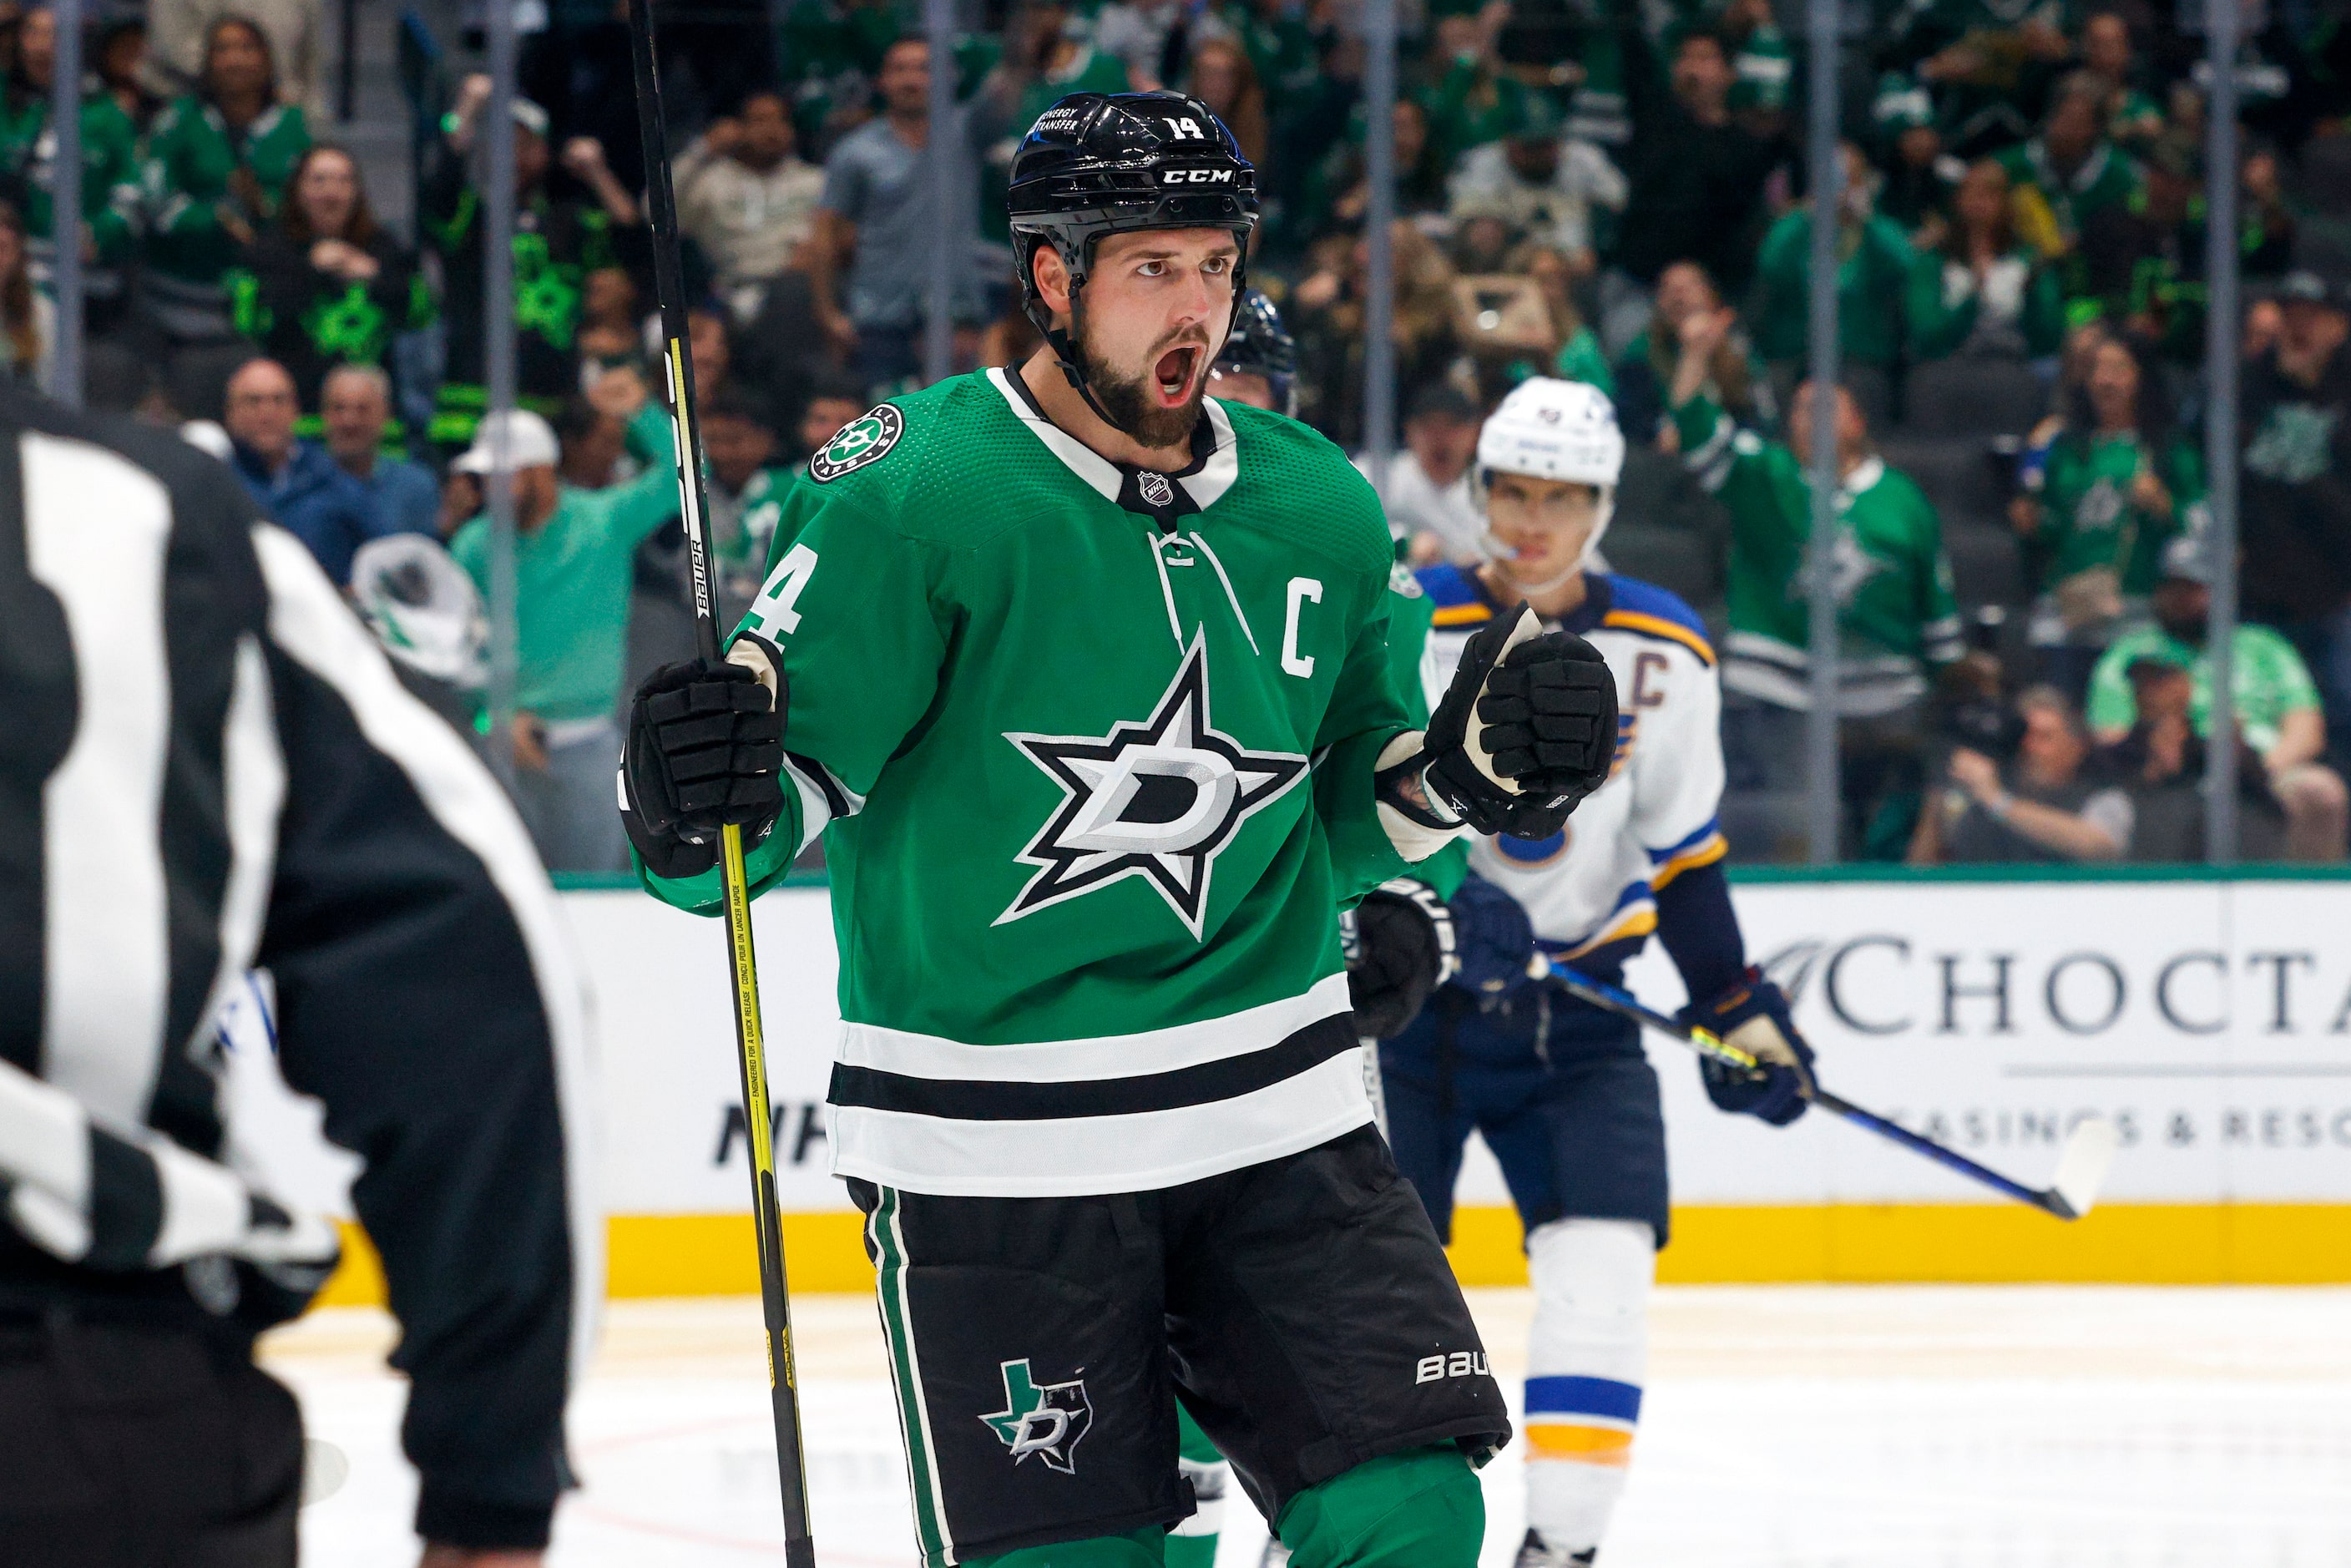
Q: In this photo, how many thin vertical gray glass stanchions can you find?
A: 6